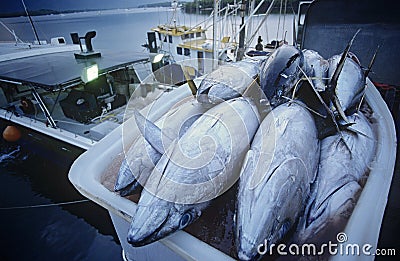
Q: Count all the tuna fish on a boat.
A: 8